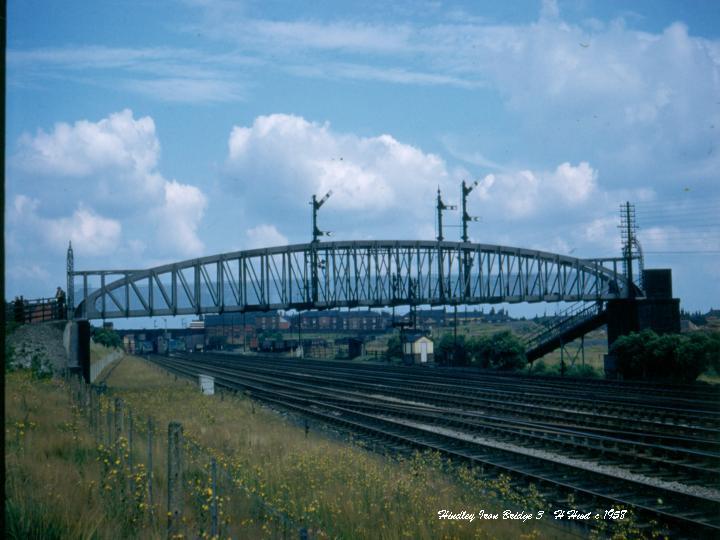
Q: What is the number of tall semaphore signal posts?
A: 3